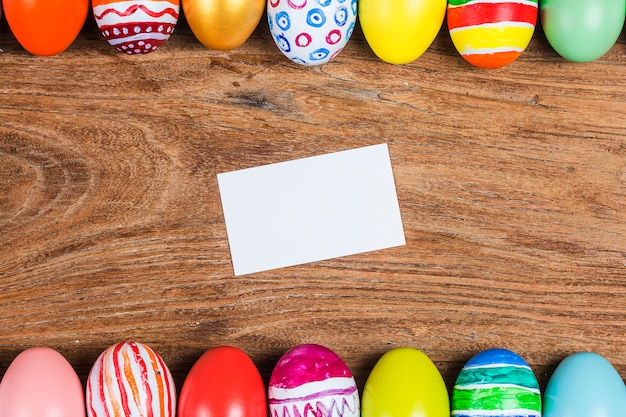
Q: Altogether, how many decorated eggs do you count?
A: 6